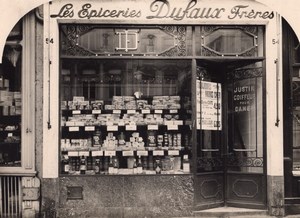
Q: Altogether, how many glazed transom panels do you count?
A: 2